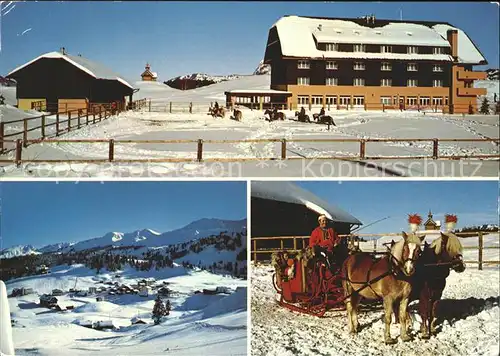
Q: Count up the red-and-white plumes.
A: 2